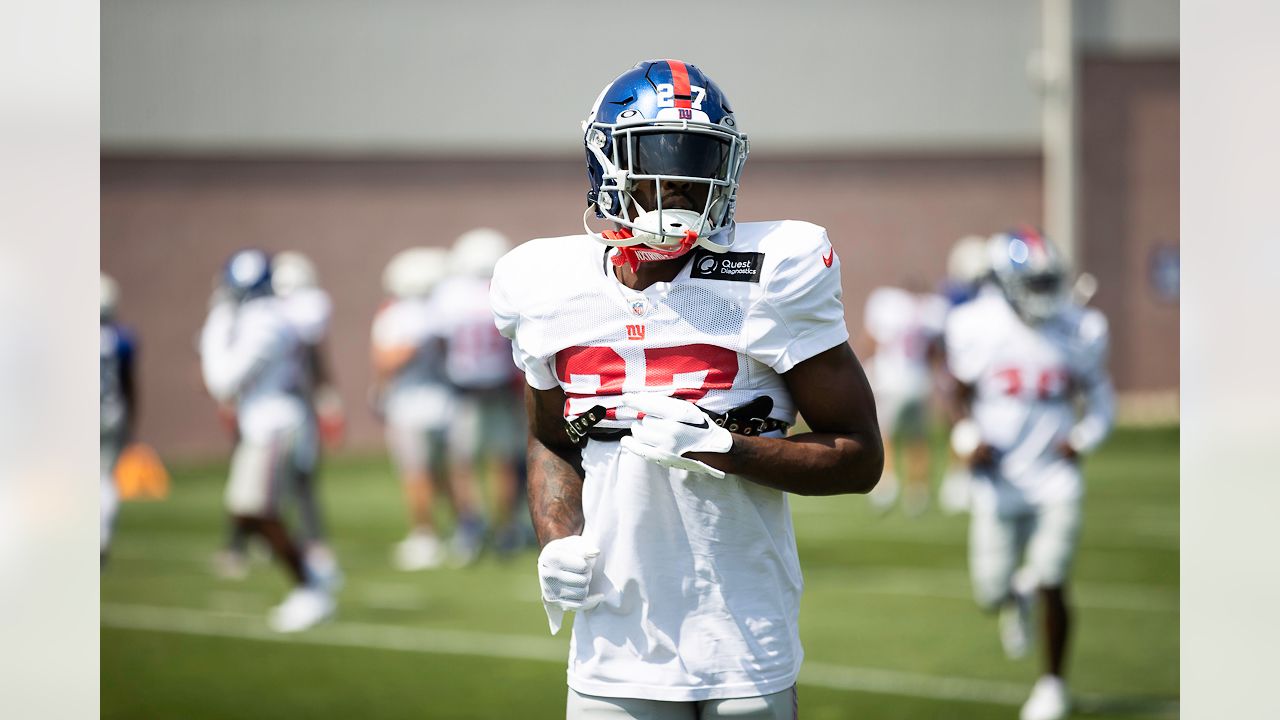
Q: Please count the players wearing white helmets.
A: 5